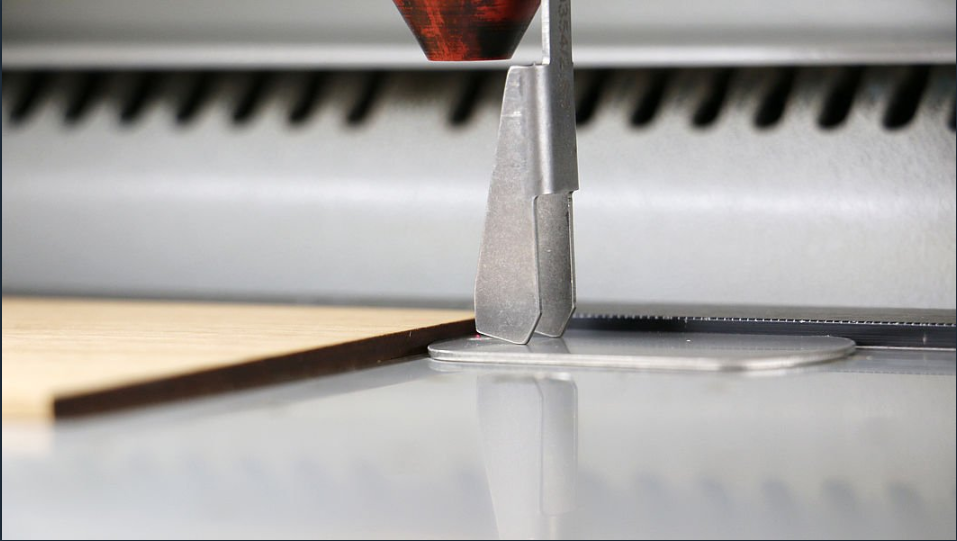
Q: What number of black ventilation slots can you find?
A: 15